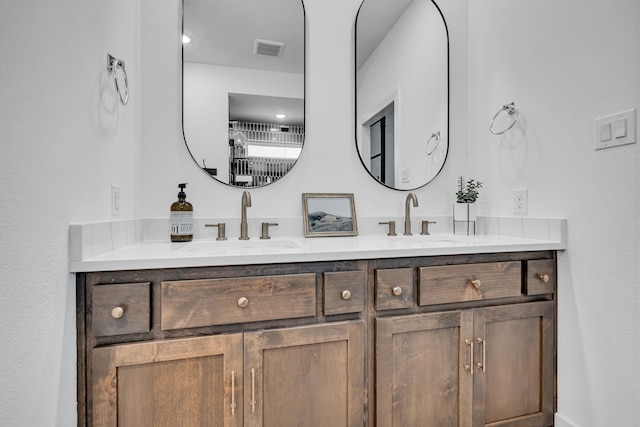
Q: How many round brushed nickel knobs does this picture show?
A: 6